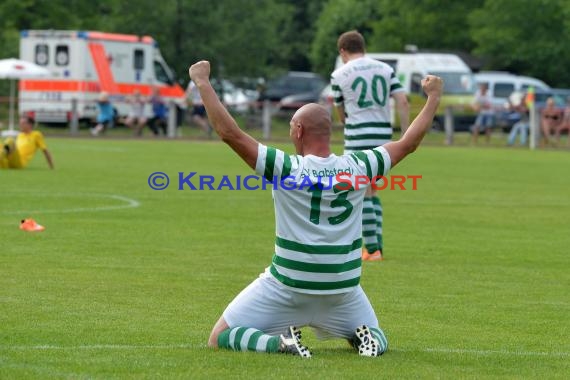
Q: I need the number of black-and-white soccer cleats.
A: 2